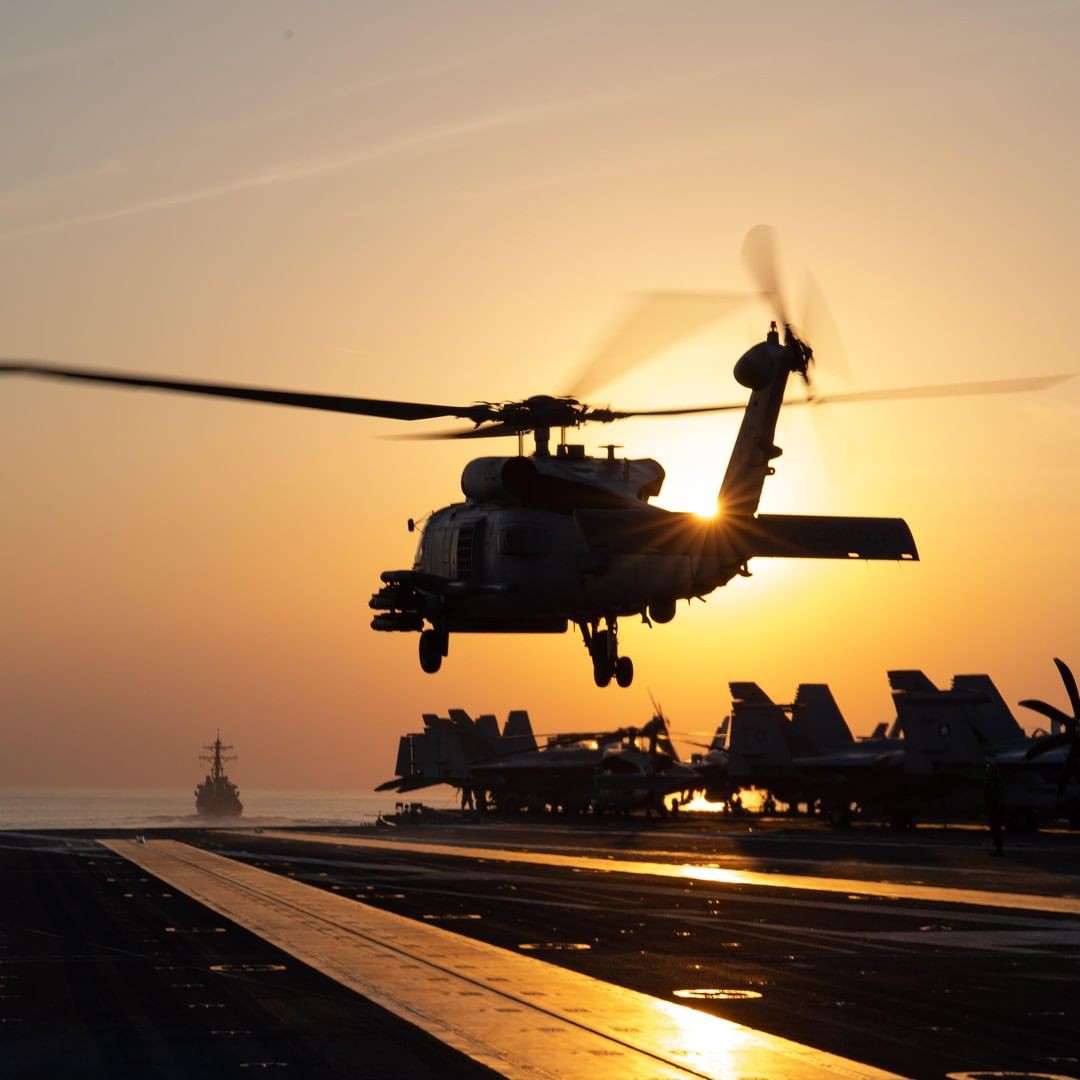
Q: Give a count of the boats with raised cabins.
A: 1